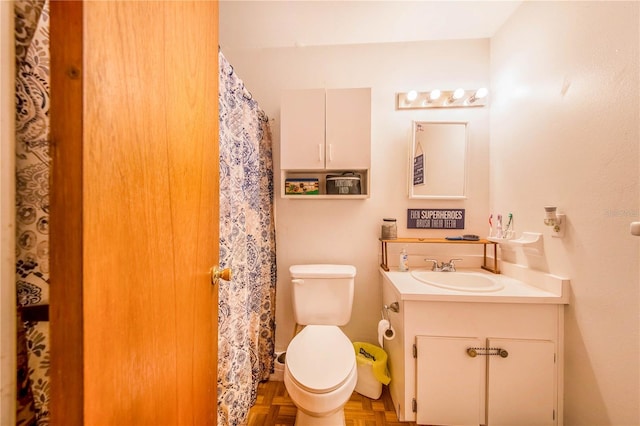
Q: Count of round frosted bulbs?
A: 4